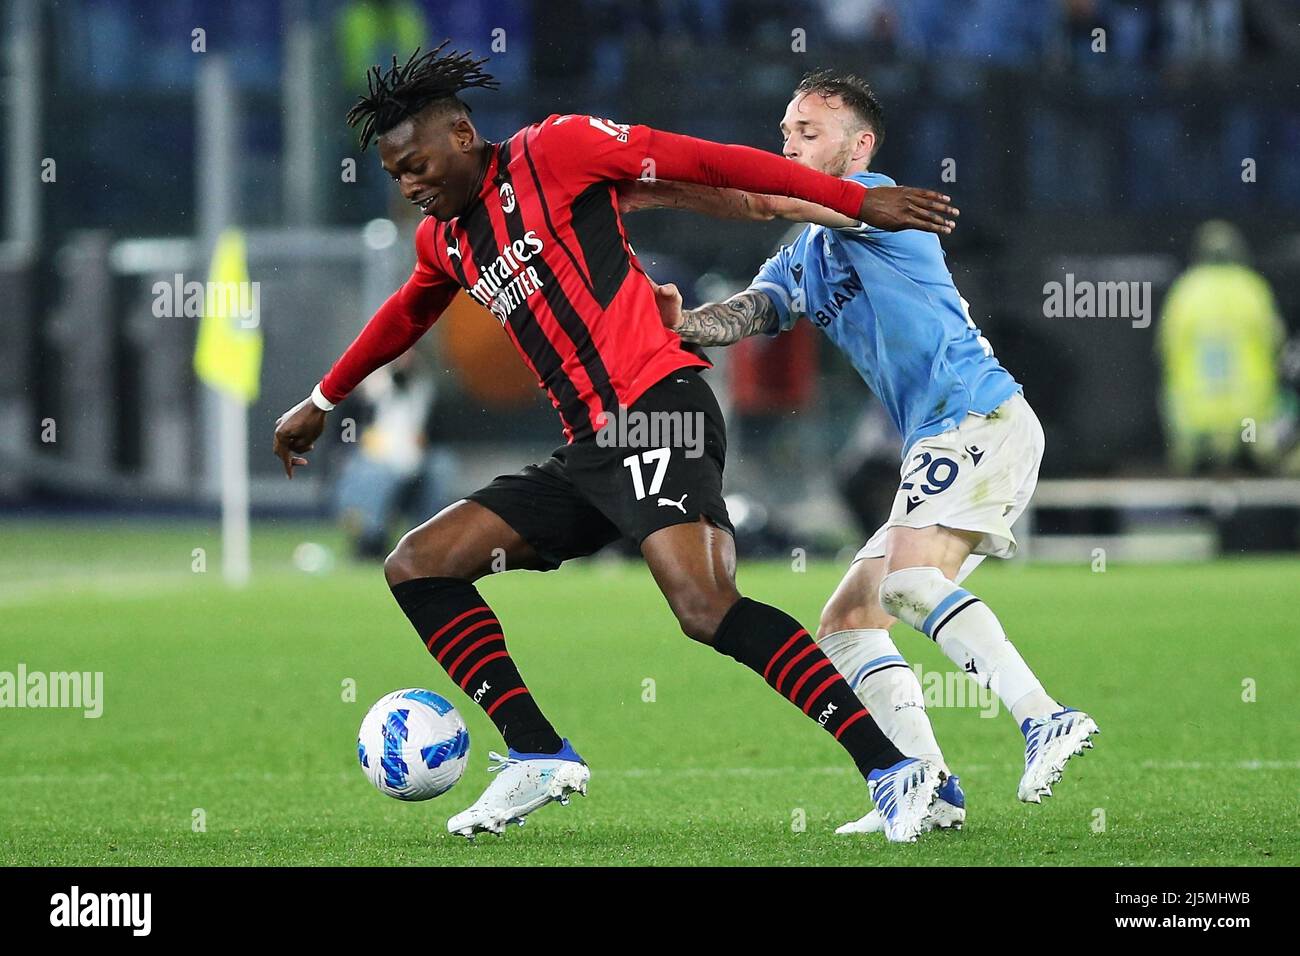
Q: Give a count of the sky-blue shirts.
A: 1